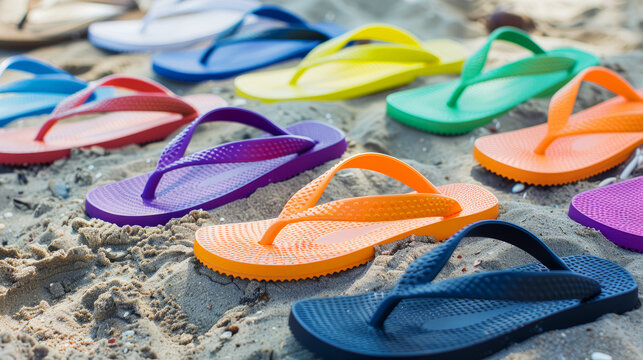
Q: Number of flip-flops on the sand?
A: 12